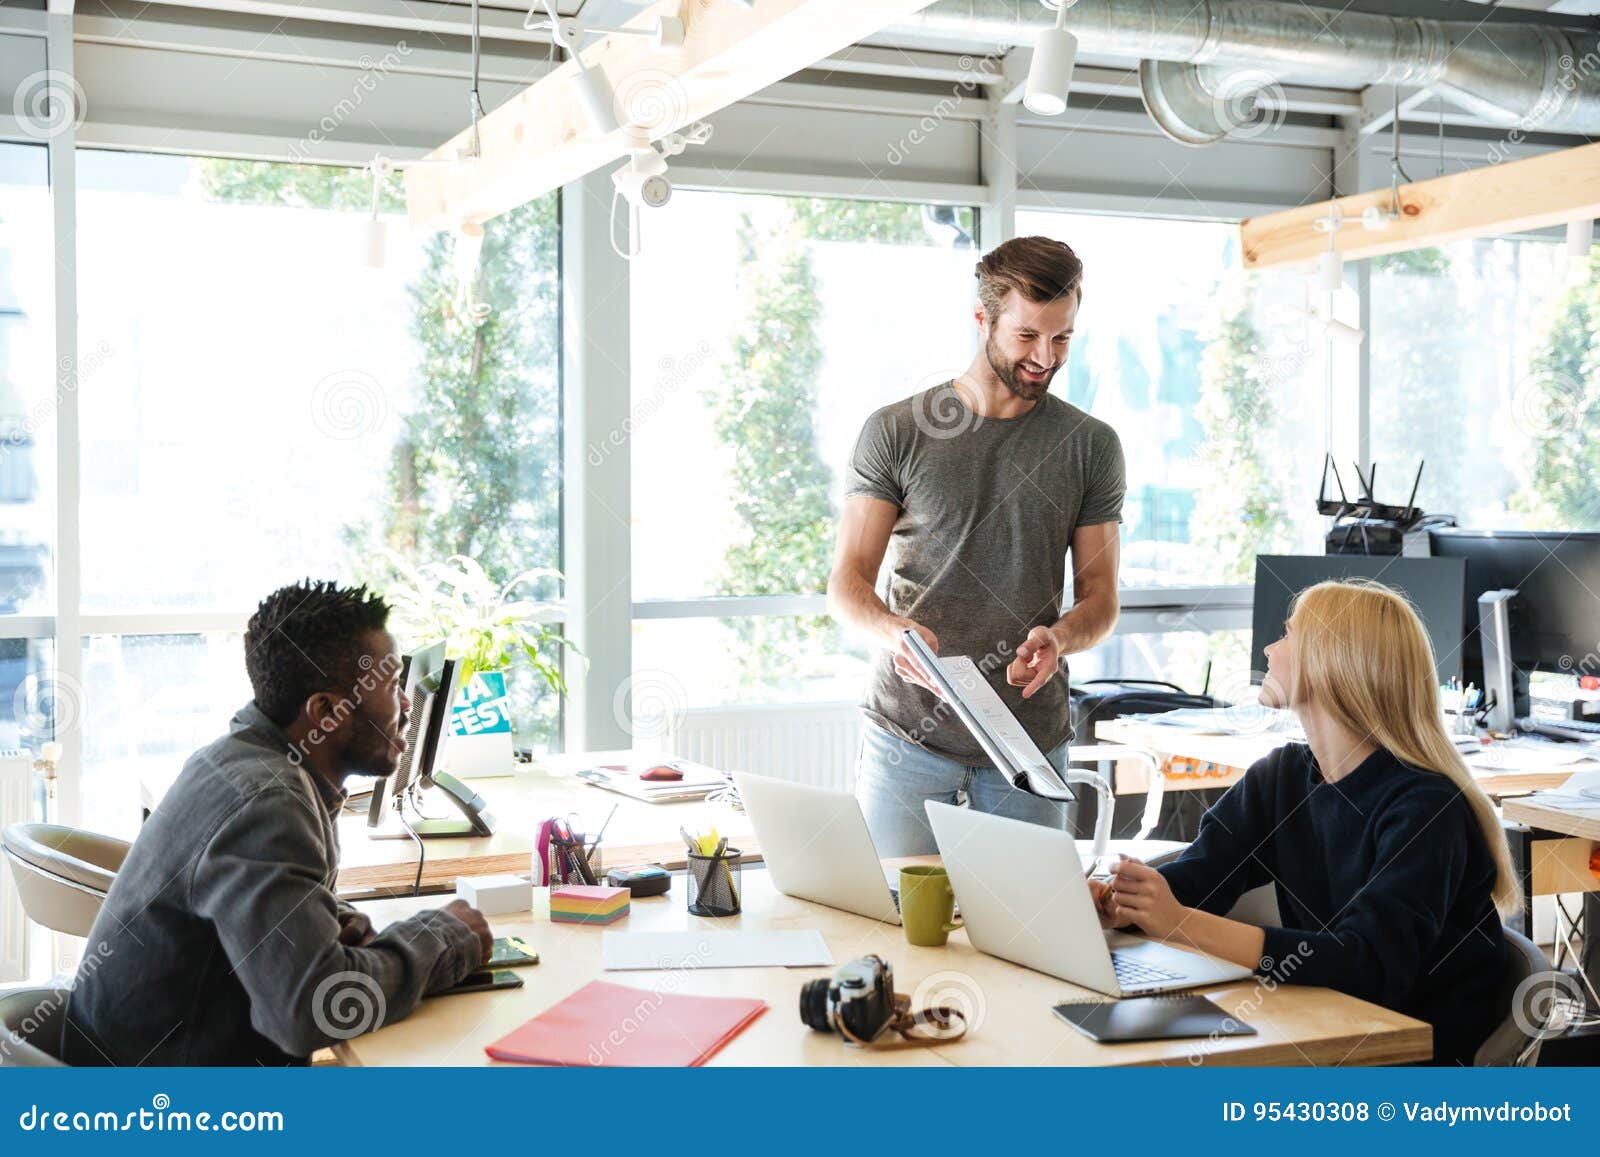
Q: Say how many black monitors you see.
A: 4